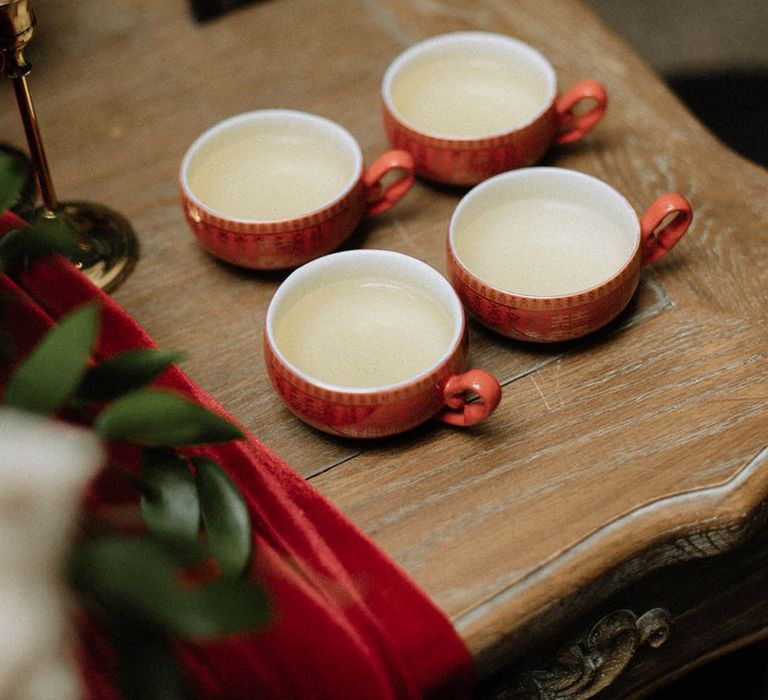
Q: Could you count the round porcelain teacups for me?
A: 4